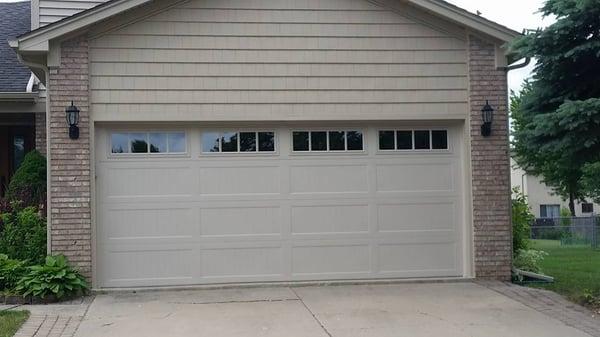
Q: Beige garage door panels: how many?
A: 12